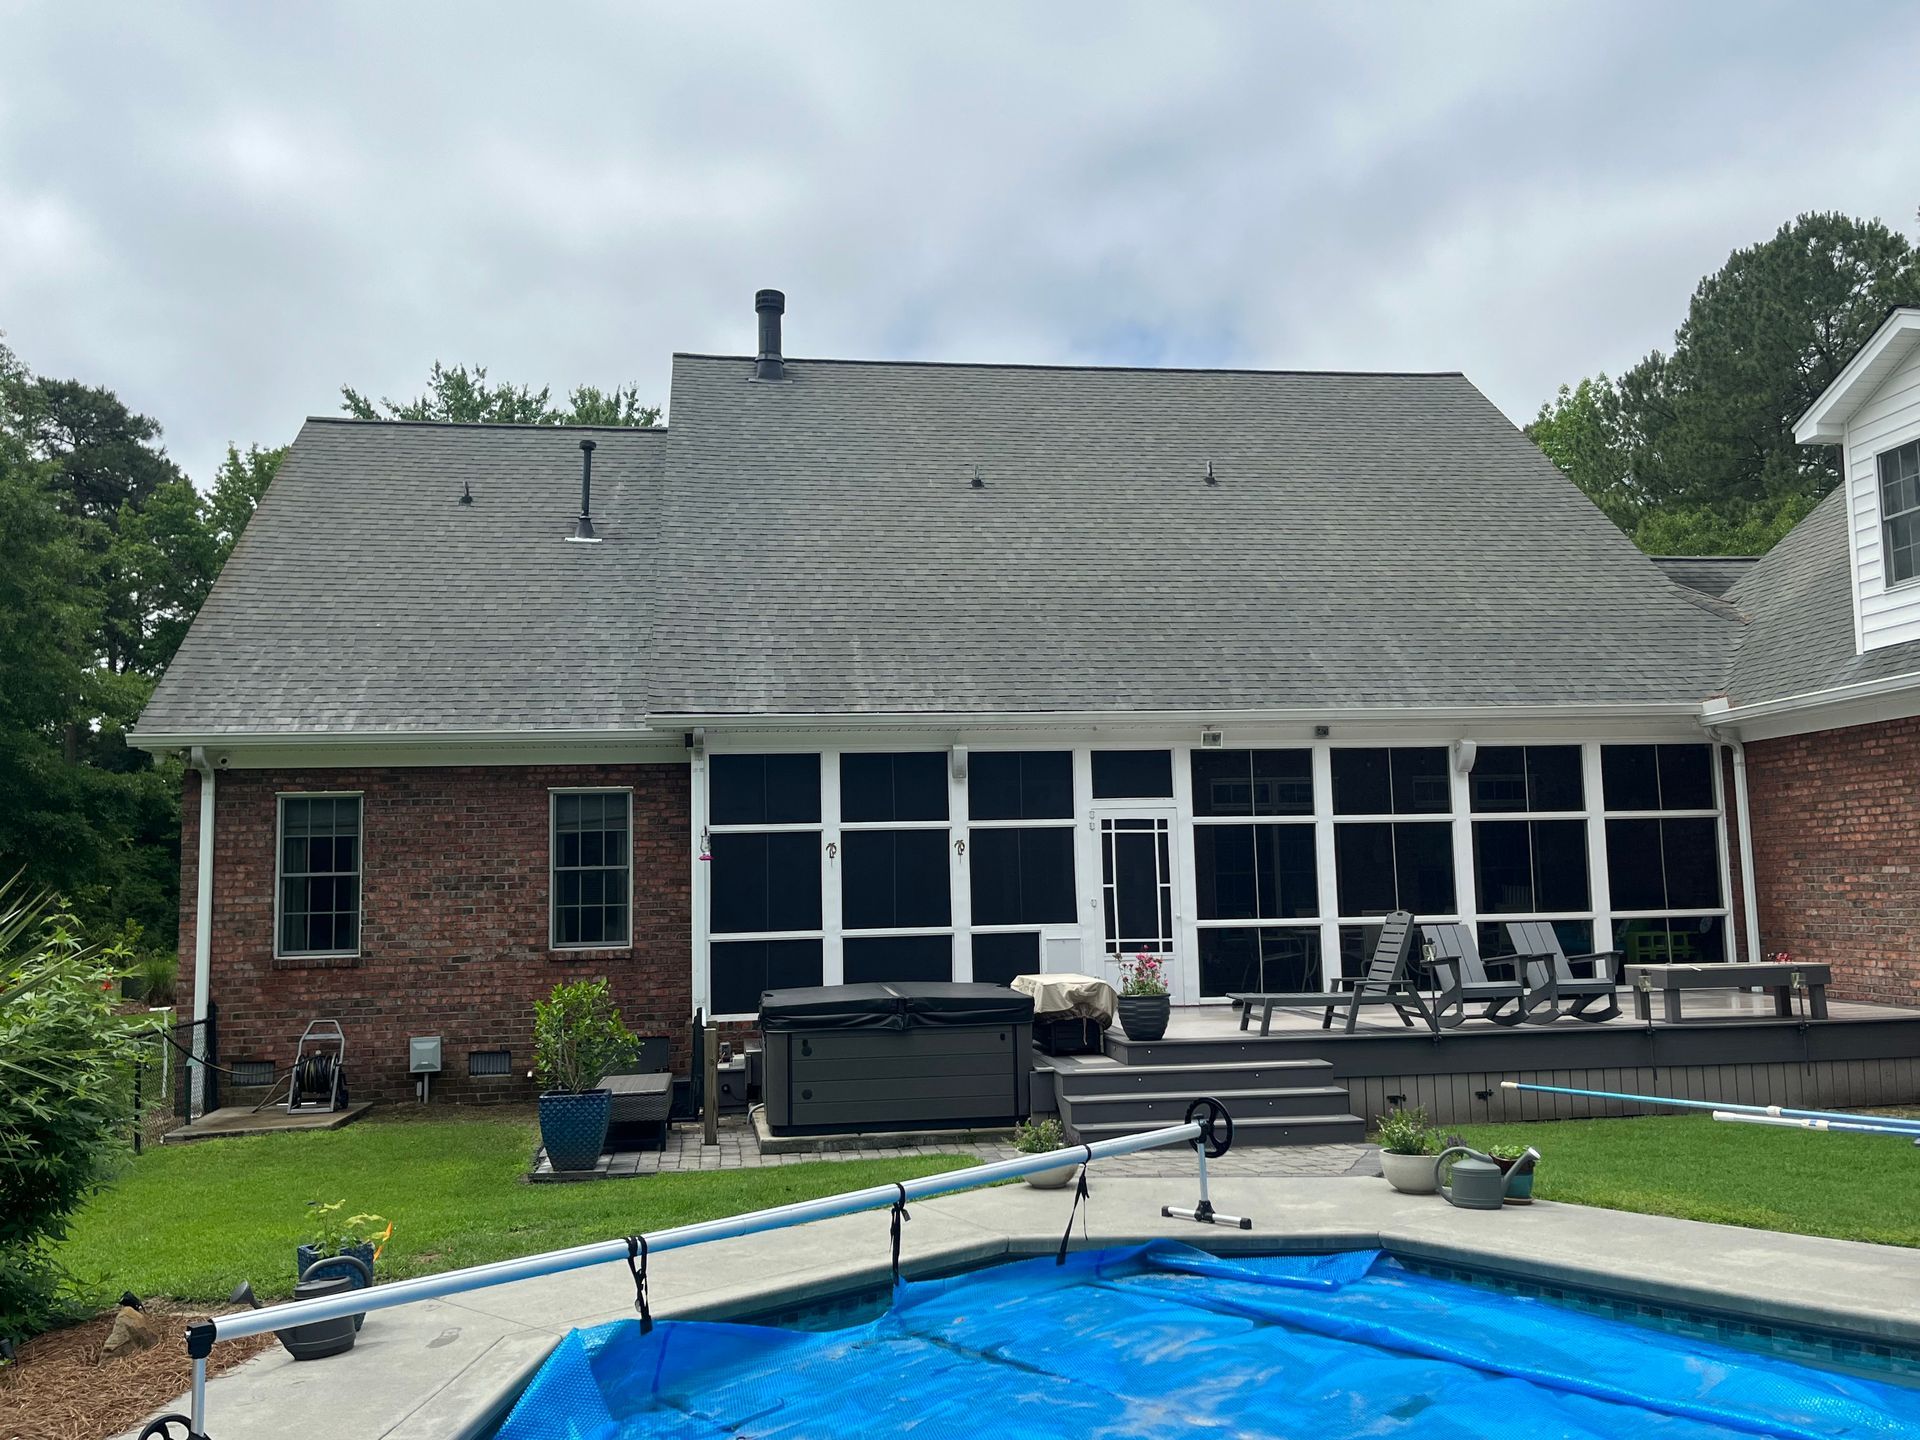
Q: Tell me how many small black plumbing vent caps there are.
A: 3